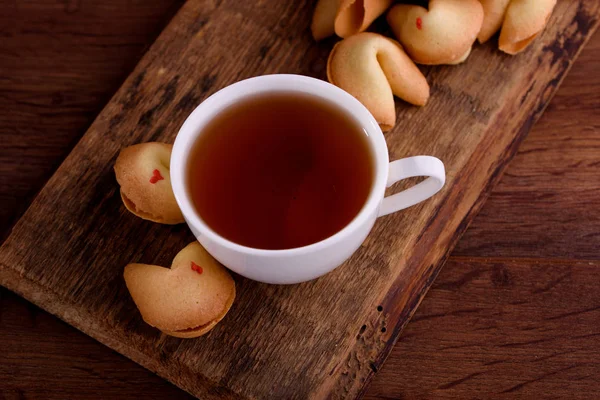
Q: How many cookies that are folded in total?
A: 6